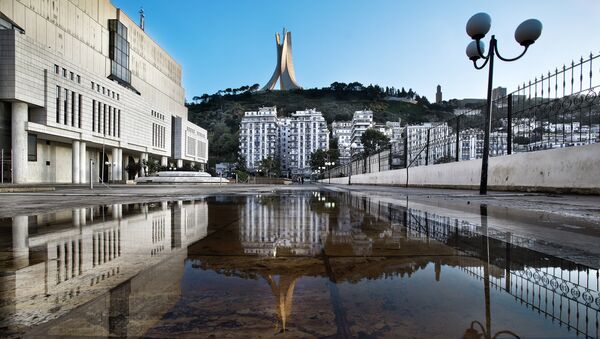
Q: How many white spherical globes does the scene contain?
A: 3